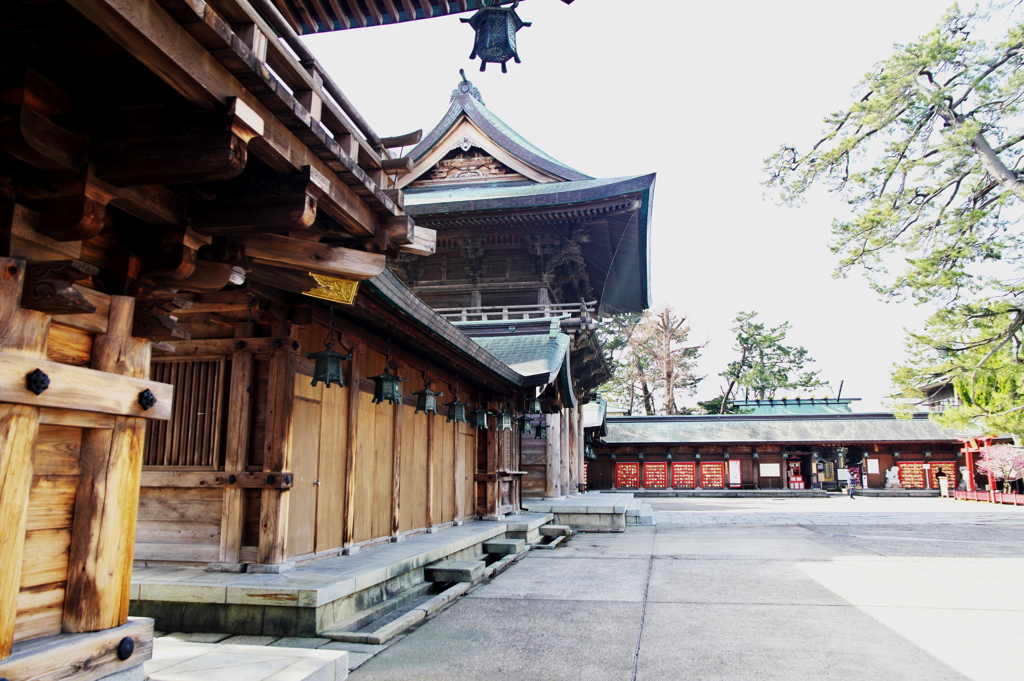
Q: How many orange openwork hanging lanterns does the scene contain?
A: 0